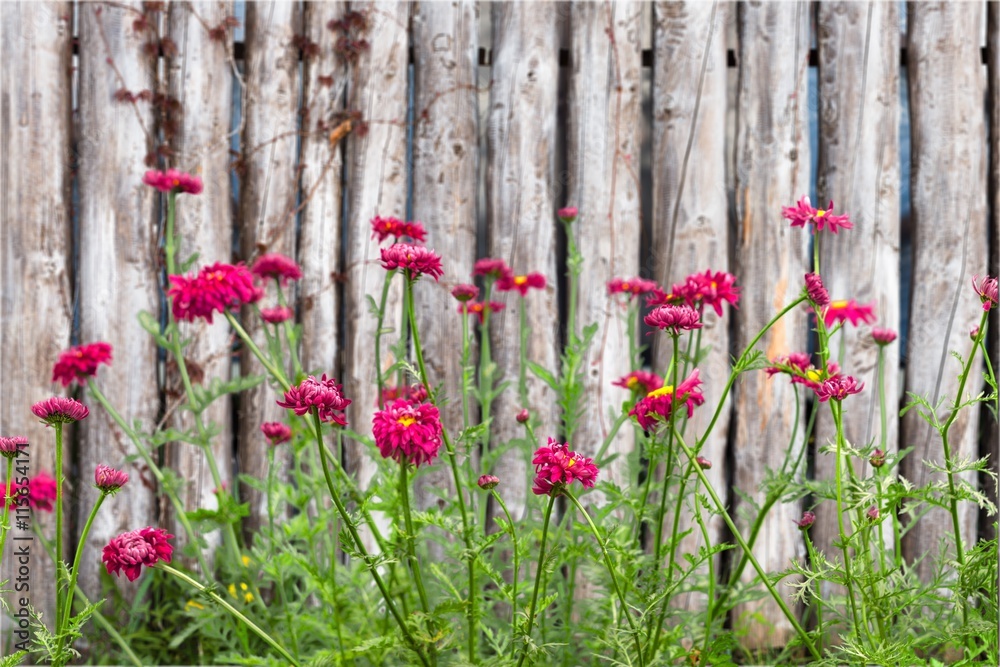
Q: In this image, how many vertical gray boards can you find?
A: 13